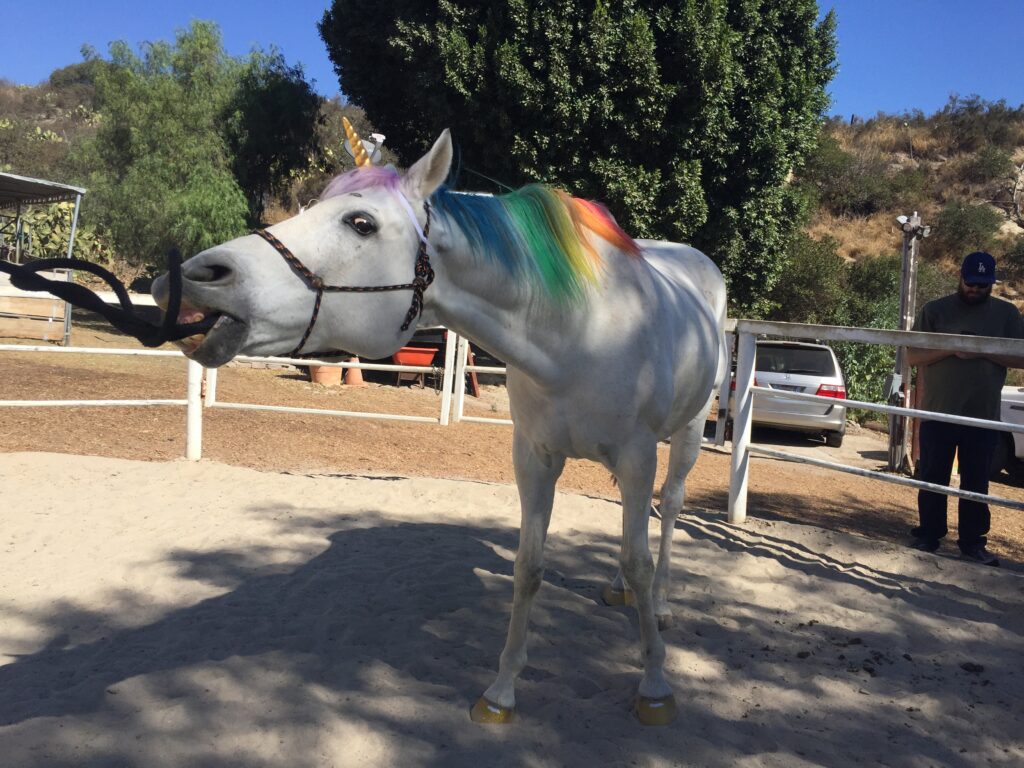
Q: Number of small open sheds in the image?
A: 1